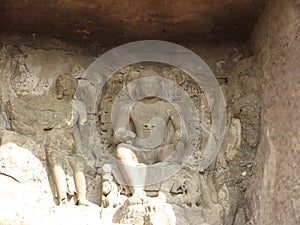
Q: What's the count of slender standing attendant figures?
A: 2